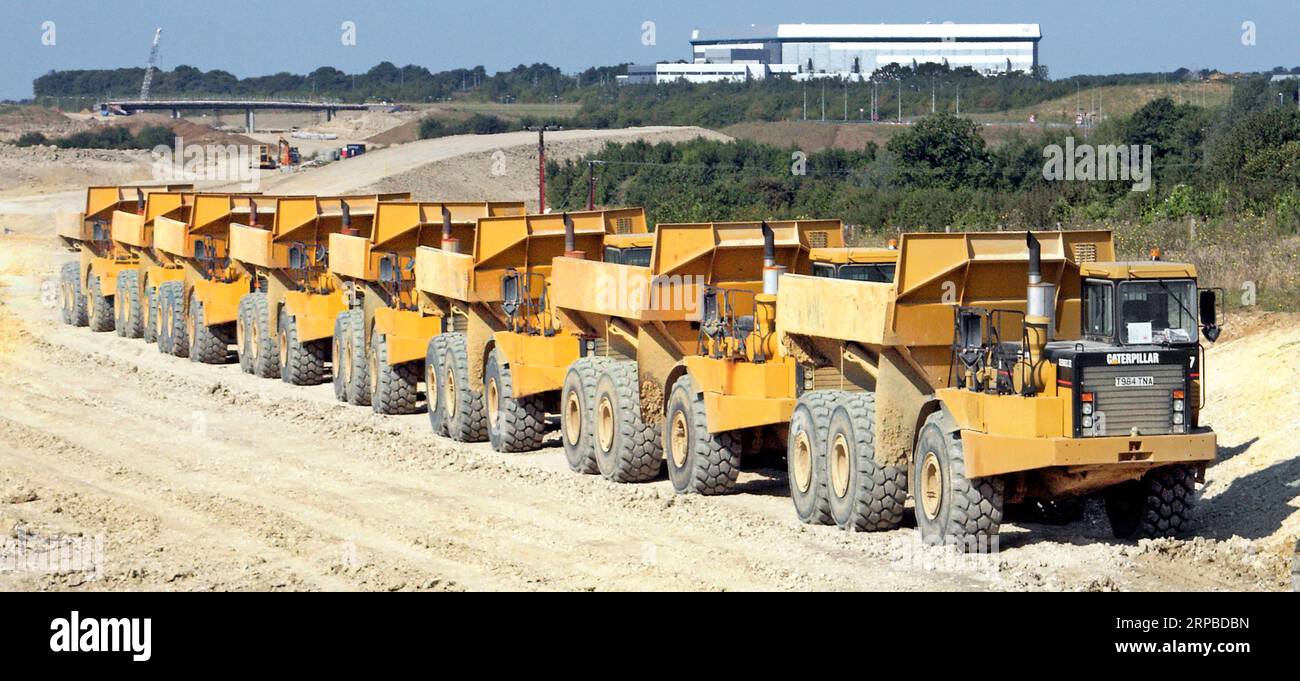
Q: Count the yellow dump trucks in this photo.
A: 8